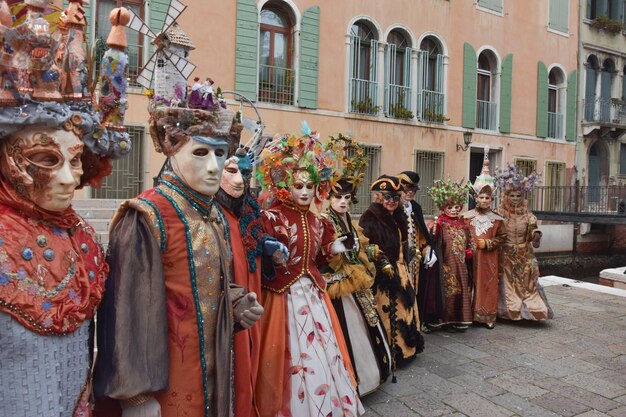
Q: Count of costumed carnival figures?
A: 10